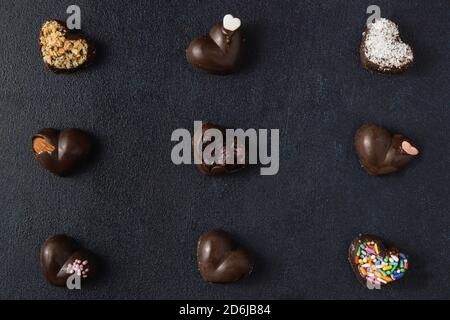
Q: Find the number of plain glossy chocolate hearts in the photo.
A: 1